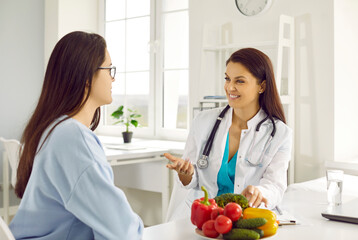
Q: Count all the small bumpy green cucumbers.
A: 3